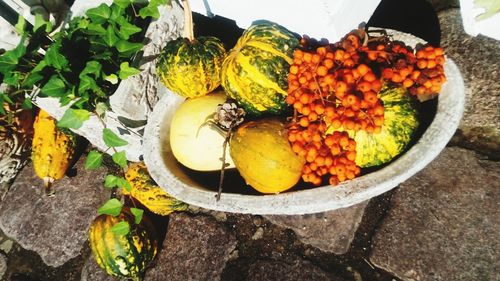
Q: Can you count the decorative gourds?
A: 8